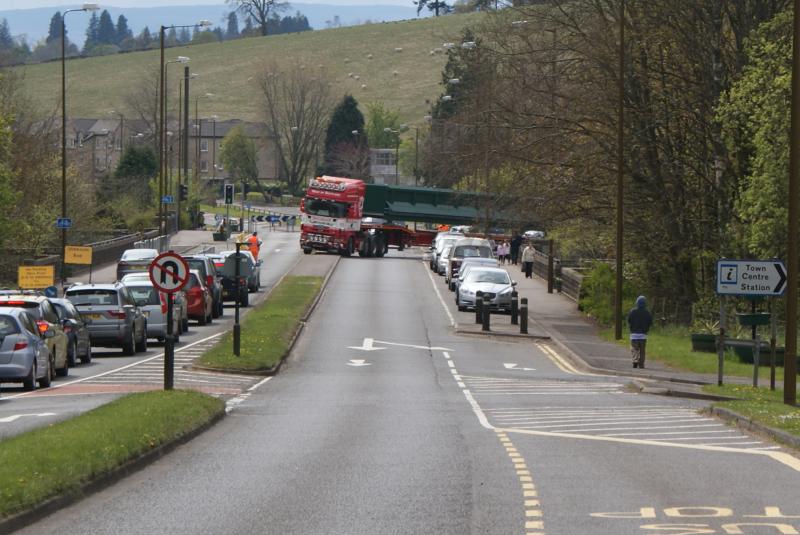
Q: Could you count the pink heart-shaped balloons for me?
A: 0